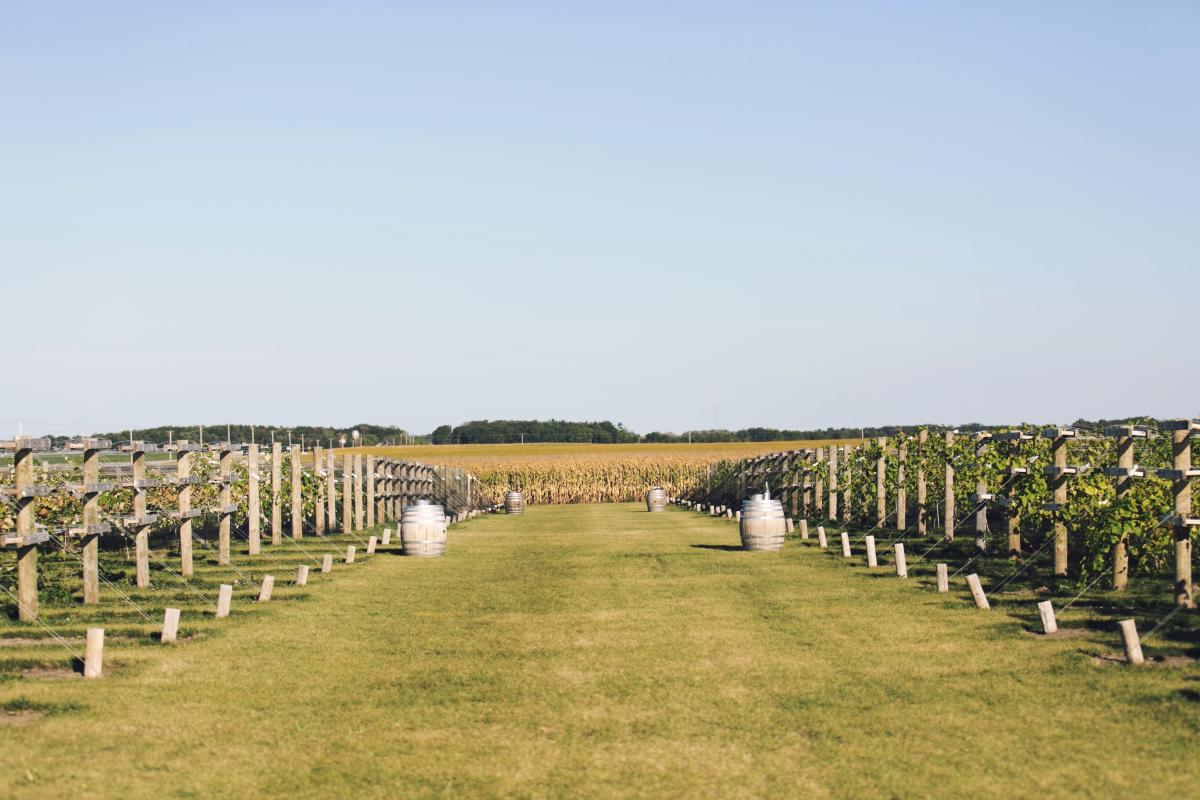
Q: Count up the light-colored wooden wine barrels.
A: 4